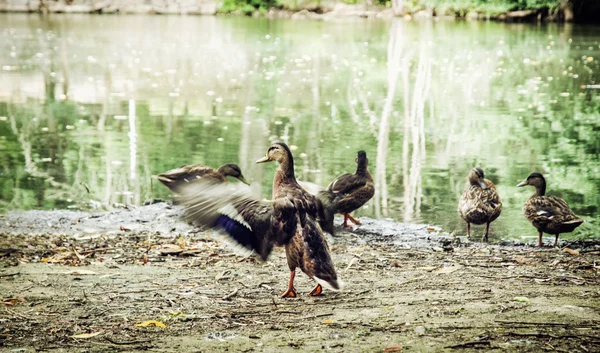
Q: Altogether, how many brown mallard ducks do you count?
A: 5